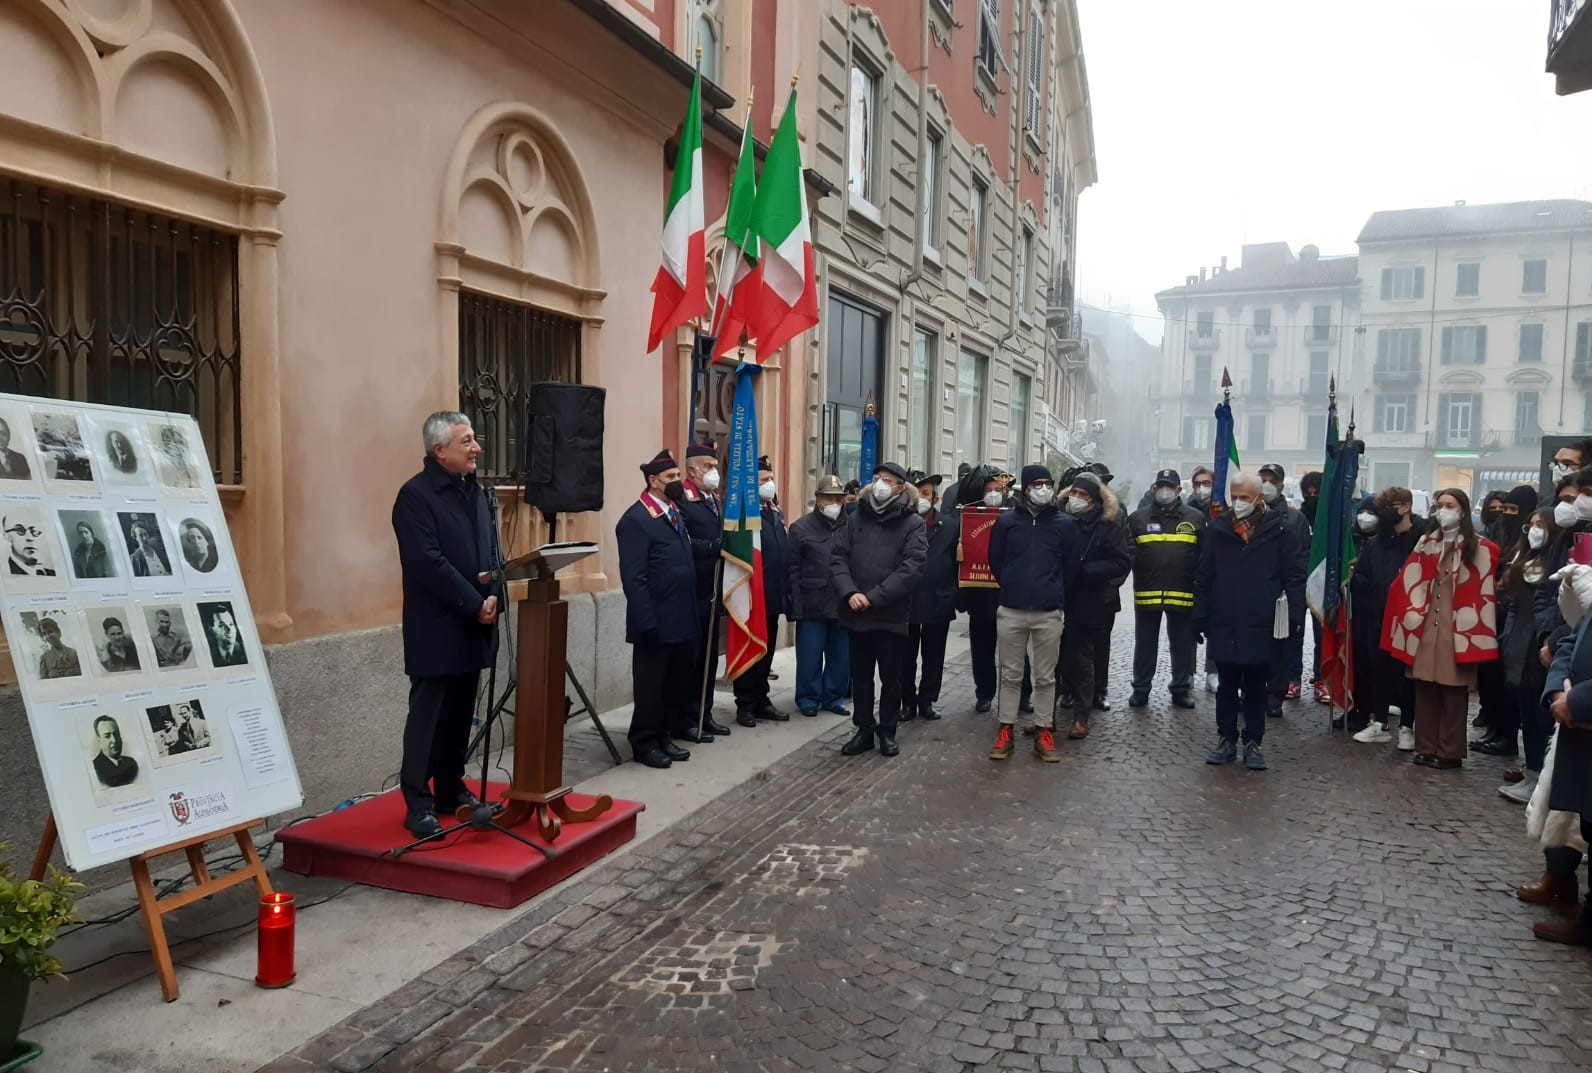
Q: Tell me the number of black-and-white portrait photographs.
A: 14